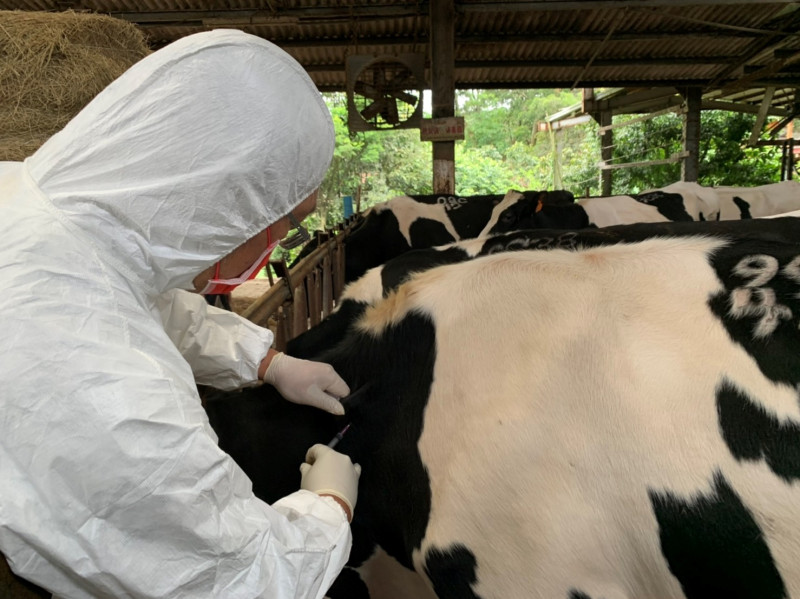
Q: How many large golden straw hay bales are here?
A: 1